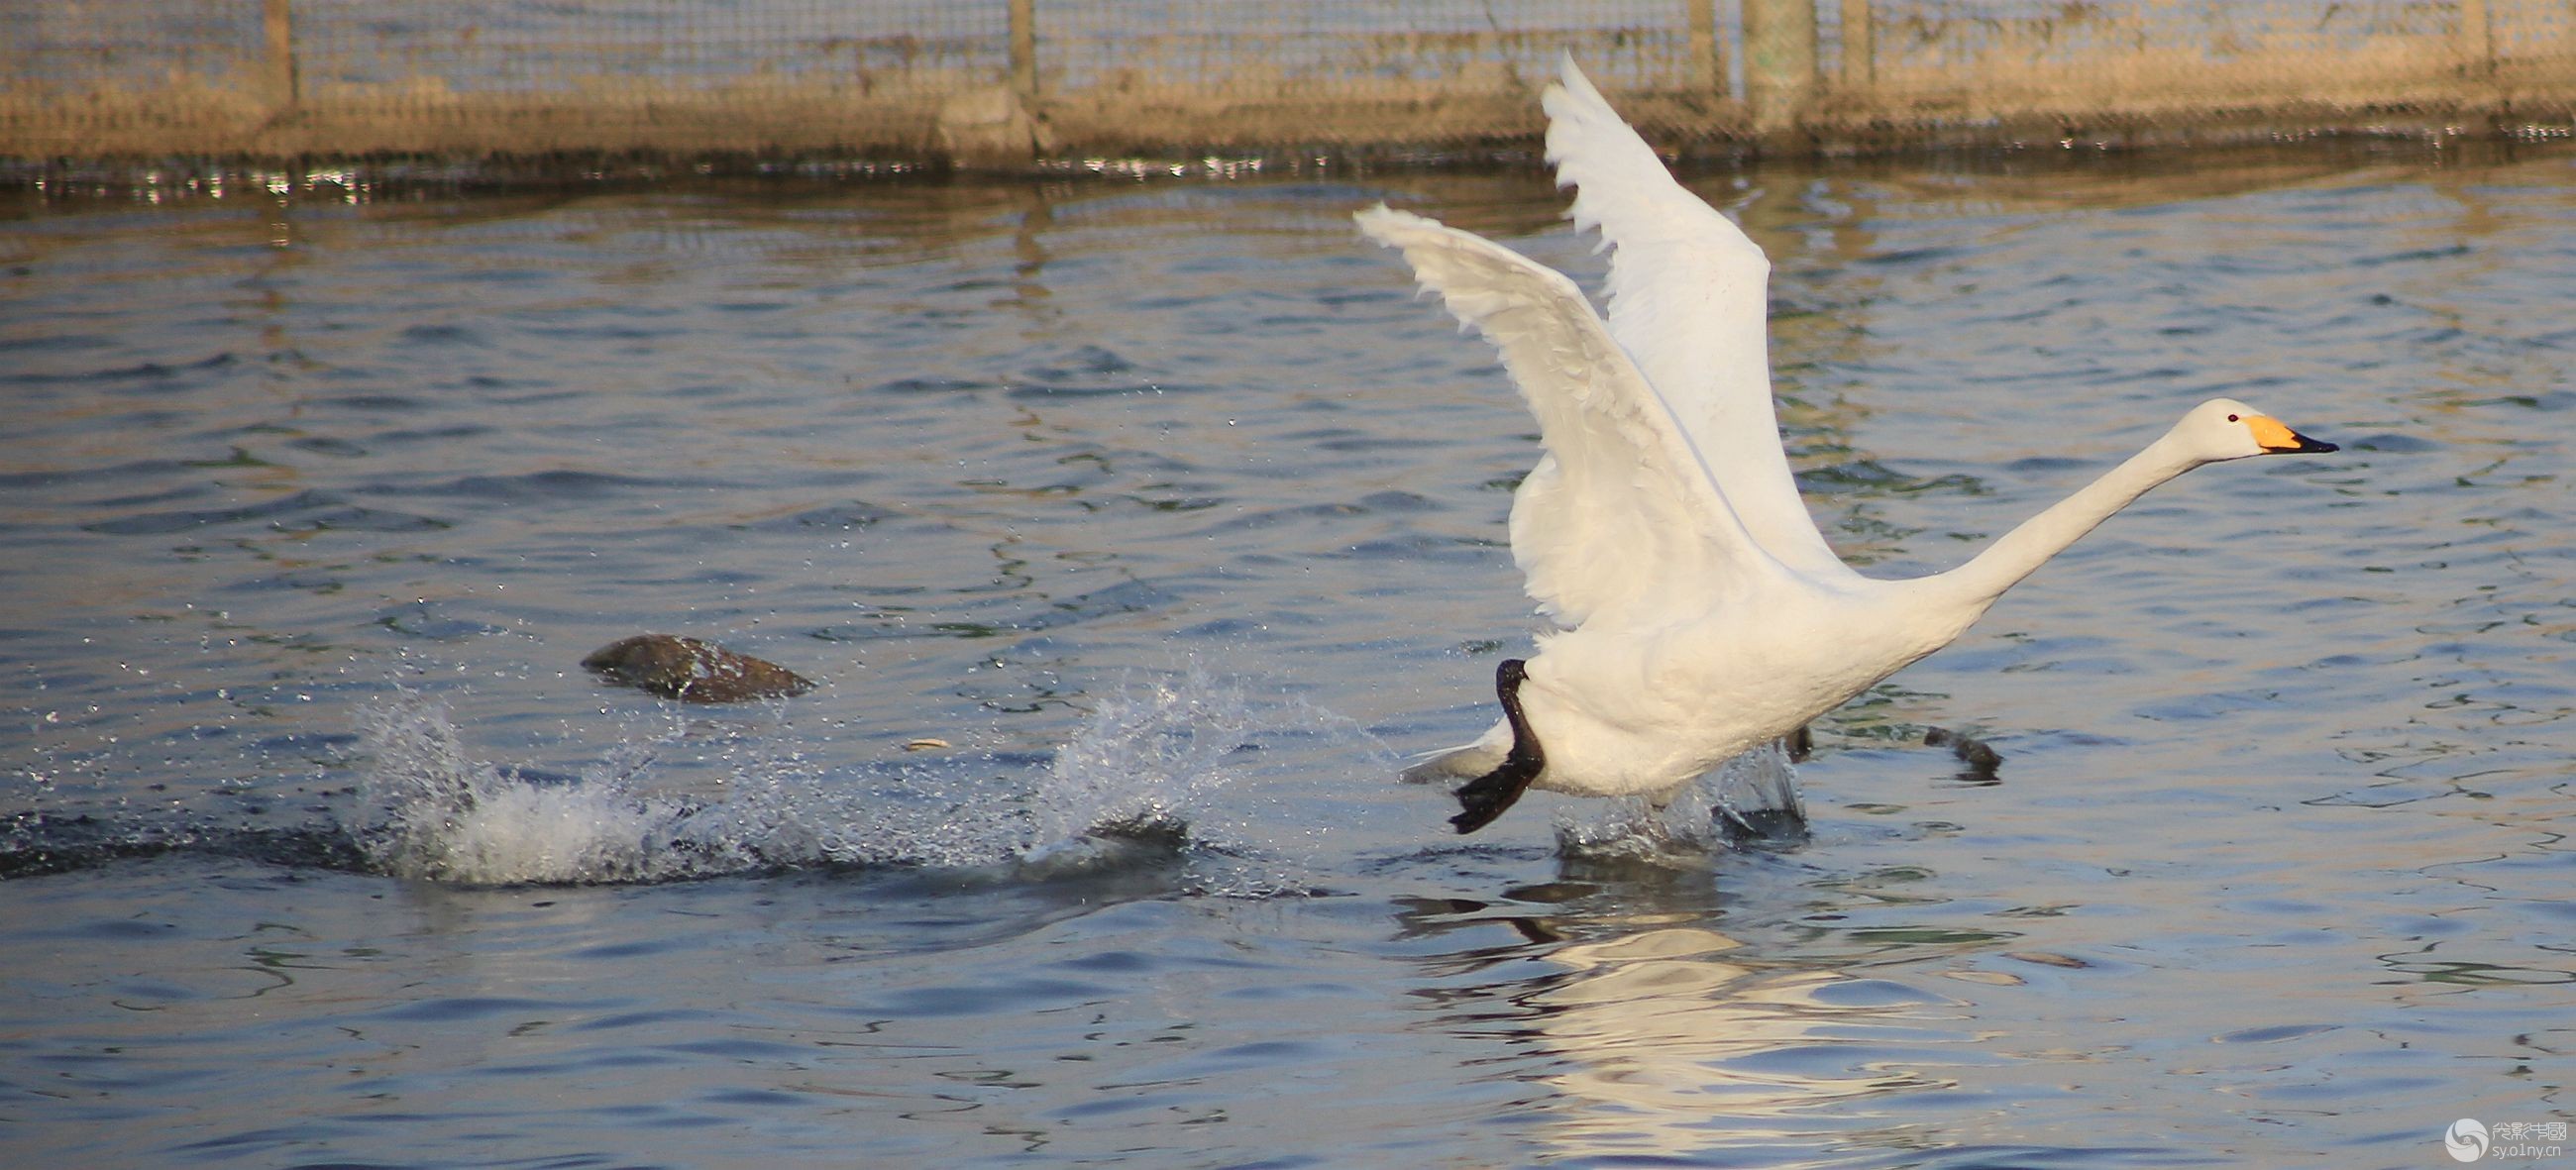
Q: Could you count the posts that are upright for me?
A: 6